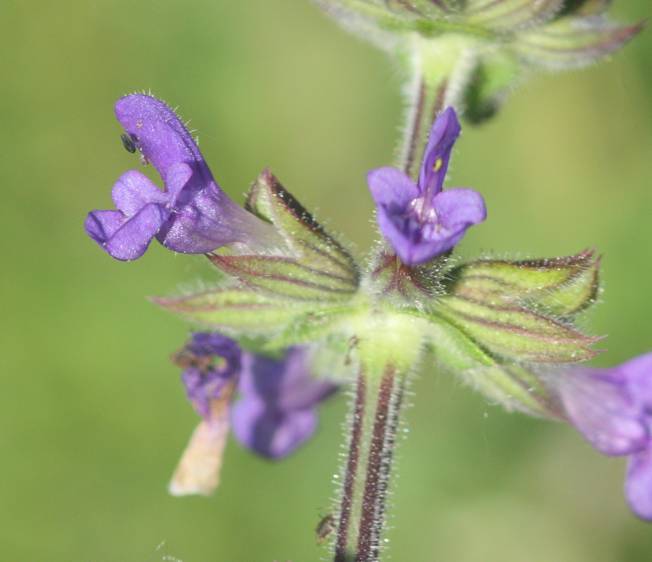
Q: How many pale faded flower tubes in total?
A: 1